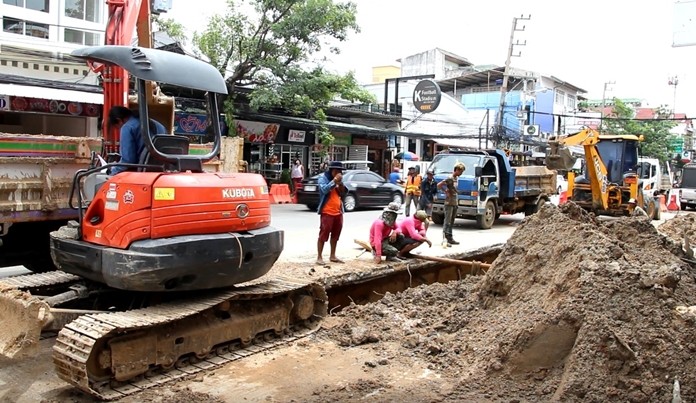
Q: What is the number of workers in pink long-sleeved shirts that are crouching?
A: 2